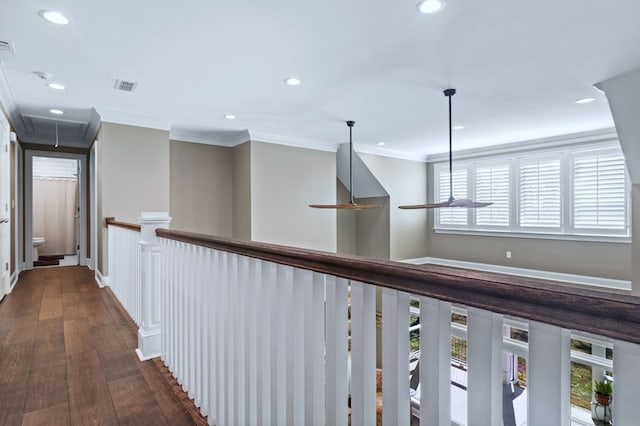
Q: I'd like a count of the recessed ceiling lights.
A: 9